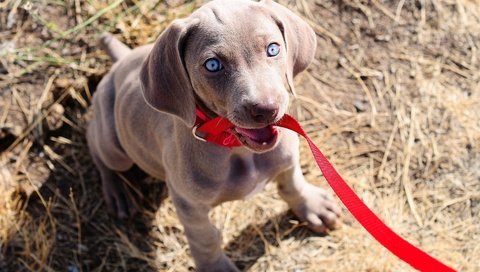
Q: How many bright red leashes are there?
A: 1